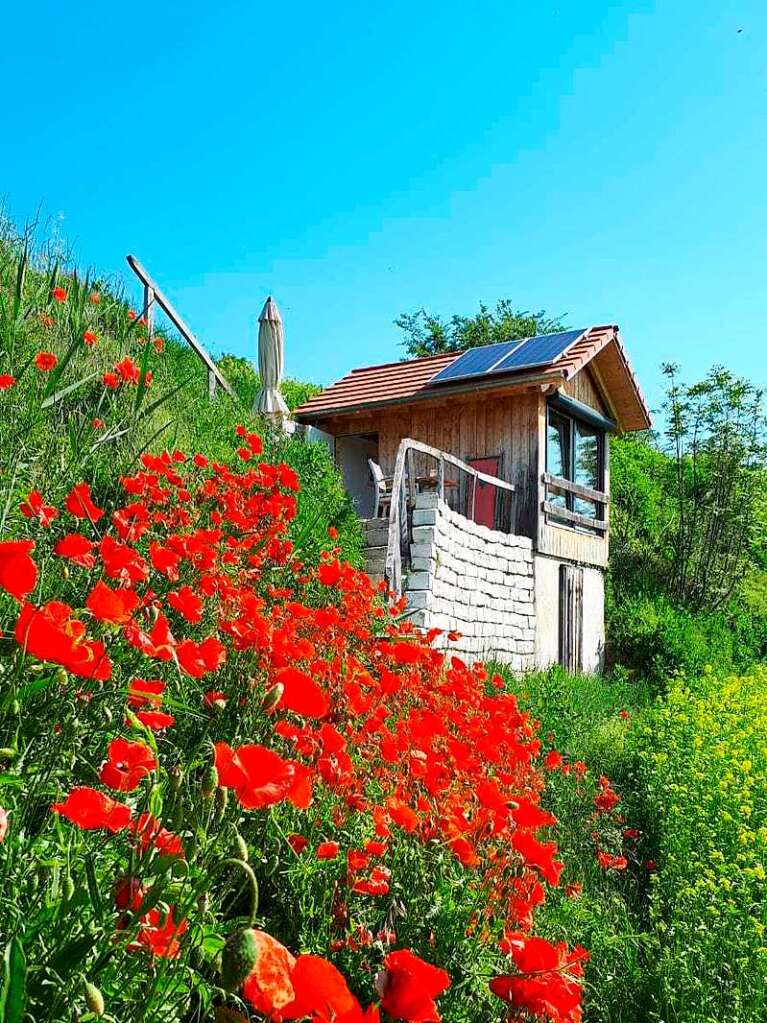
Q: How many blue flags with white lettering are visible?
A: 0